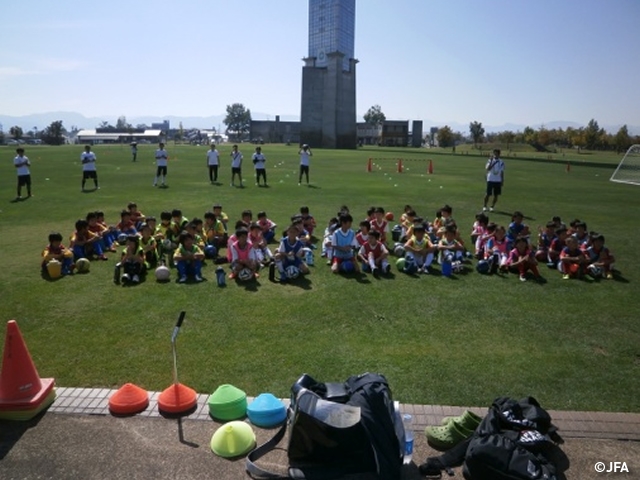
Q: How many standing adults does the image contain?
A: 9